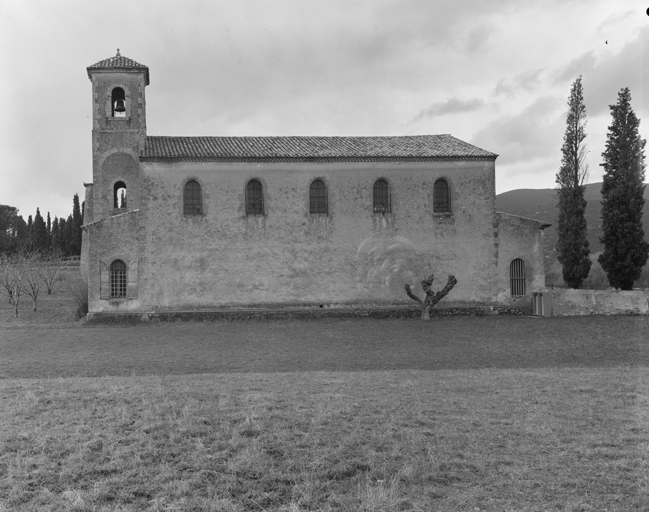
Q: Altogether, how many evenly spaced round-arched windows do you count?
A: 5